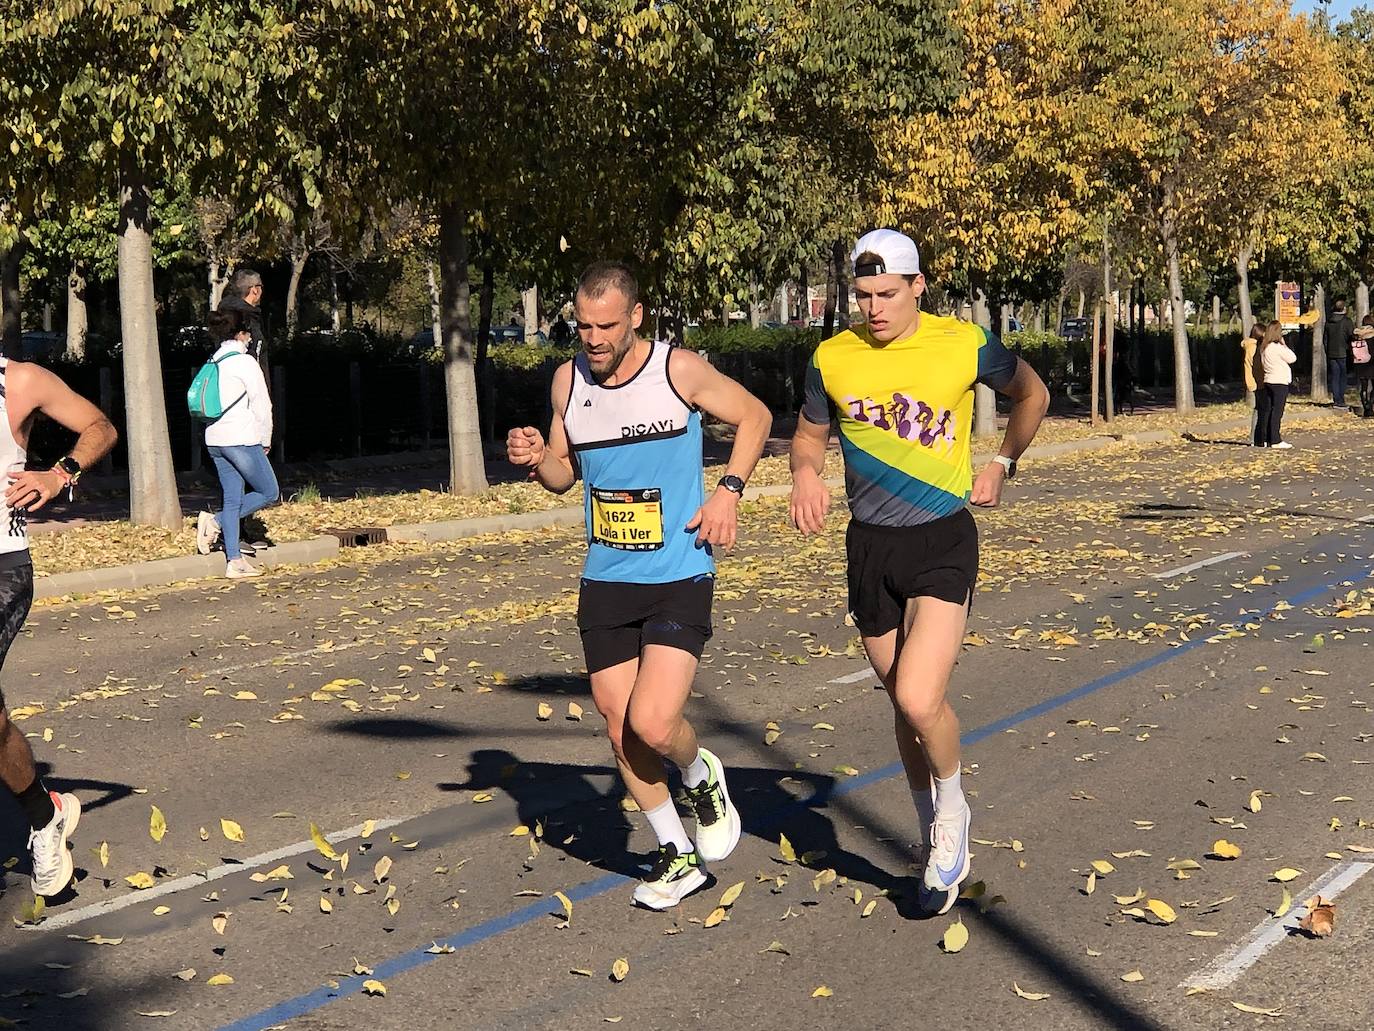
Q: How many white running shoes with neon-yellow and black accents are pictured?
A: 2